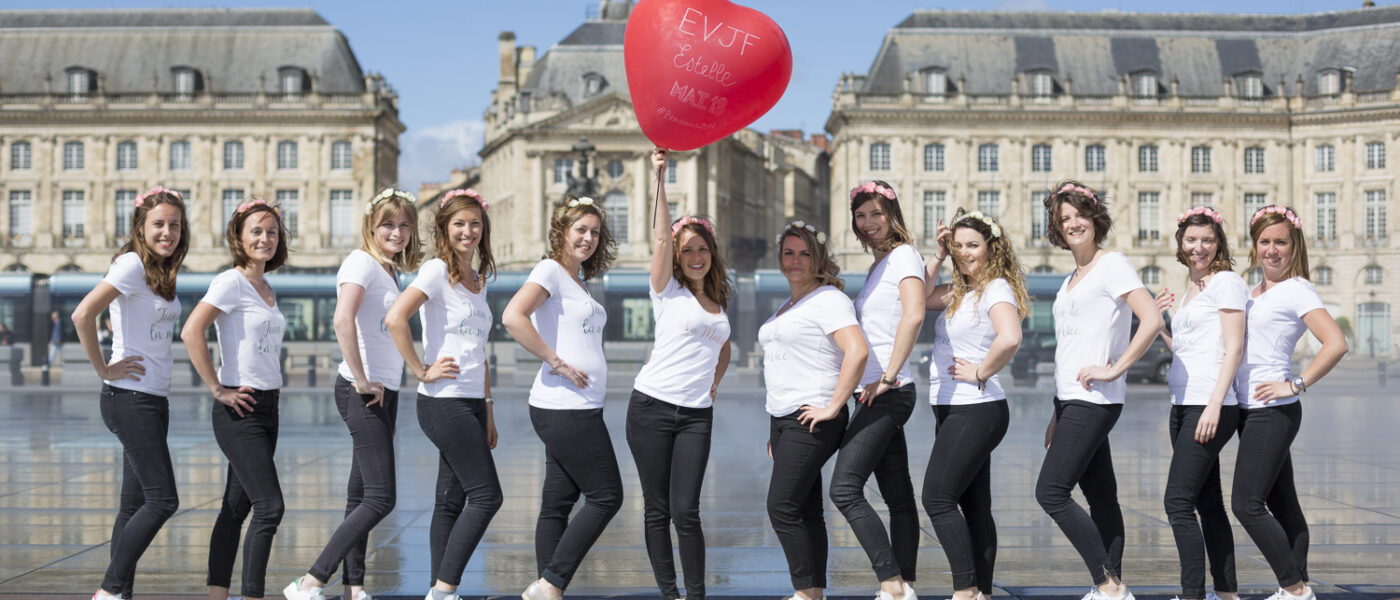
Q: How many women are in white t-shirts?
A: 12